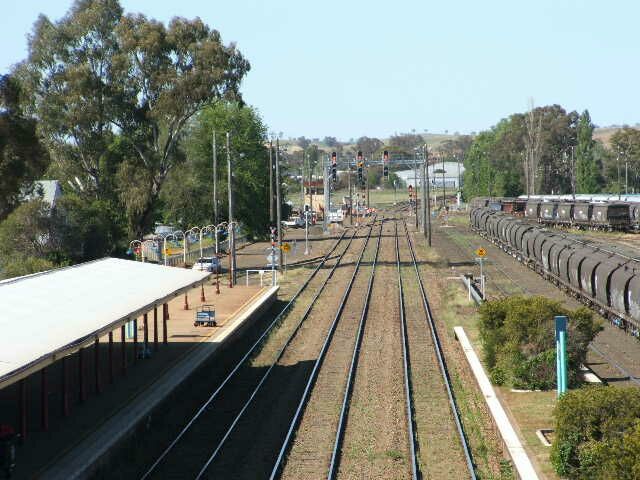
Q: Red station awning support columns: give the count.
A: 11